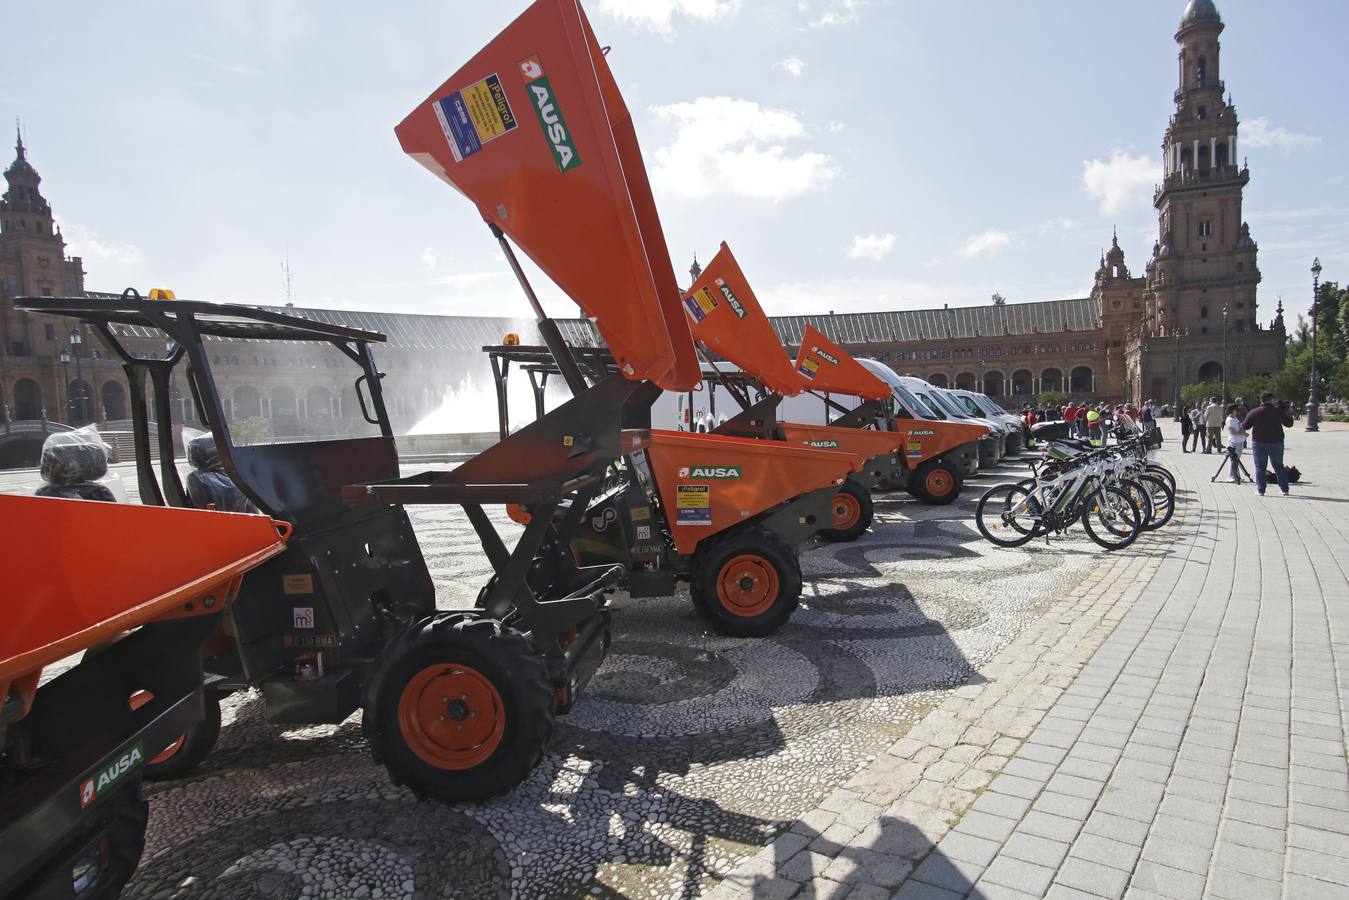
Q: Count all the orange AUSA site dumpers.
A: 7